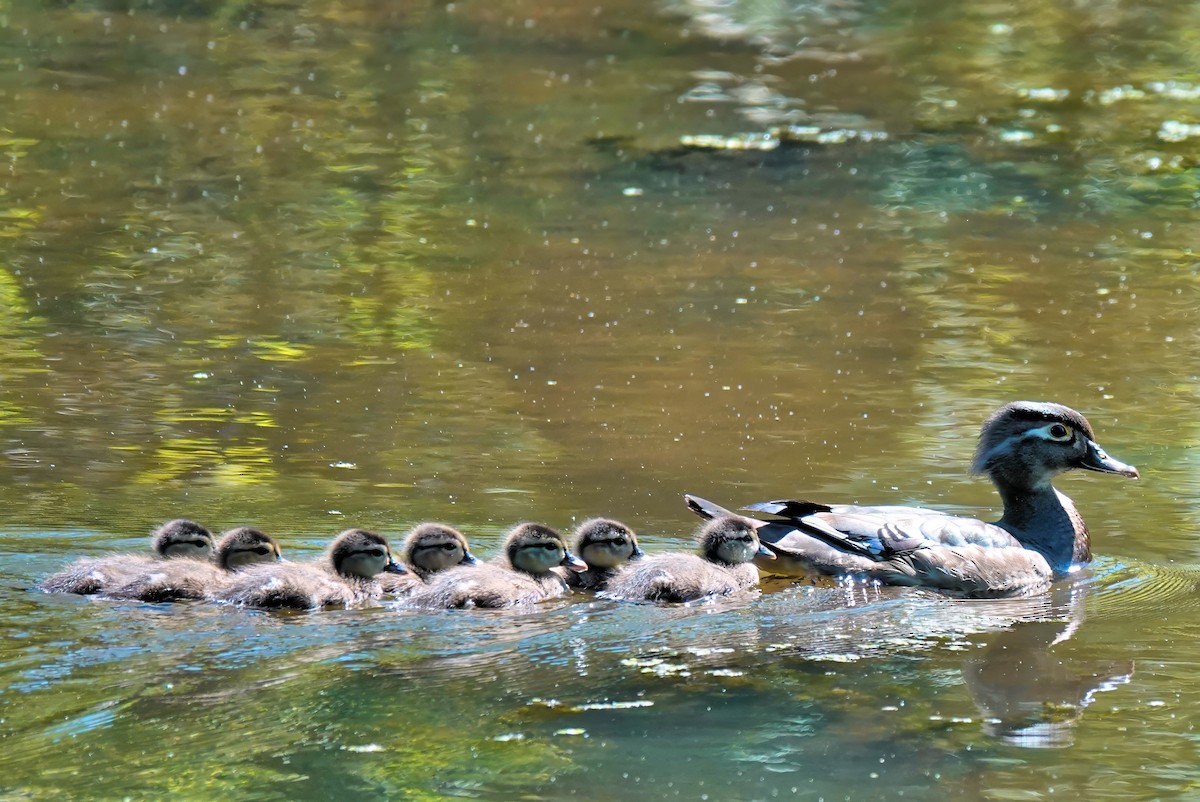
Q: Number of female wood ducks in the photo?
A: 1